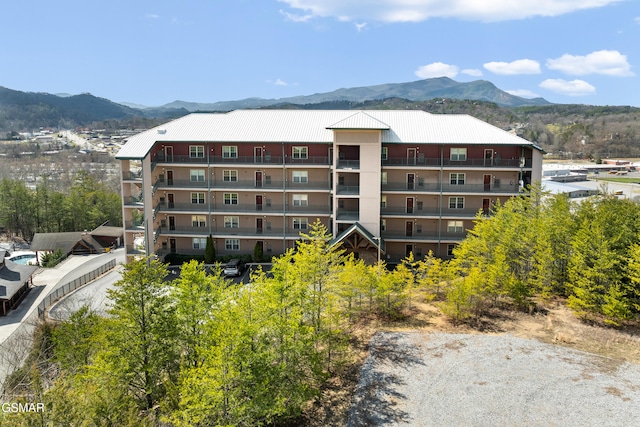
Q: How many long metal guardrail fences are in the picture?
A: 1